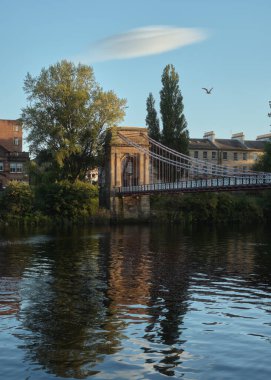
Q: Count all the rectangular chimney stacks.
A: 3